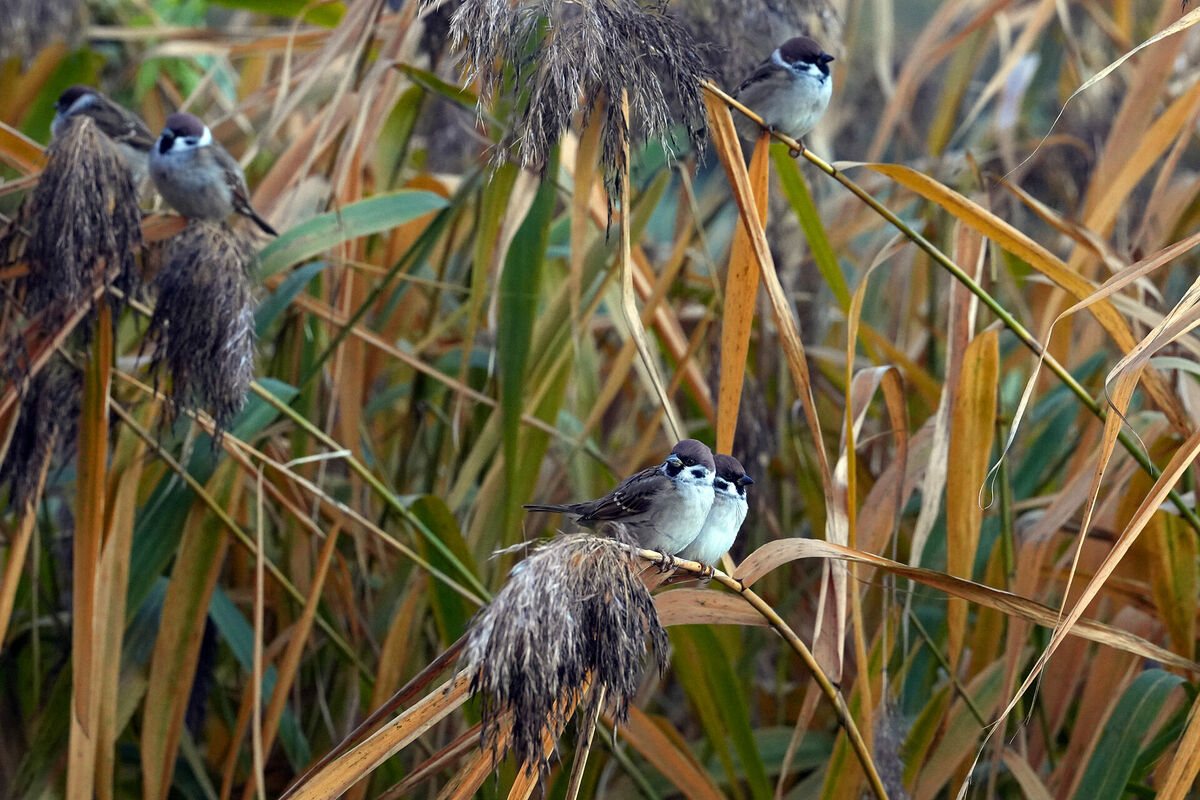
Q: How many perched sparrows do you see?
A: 5